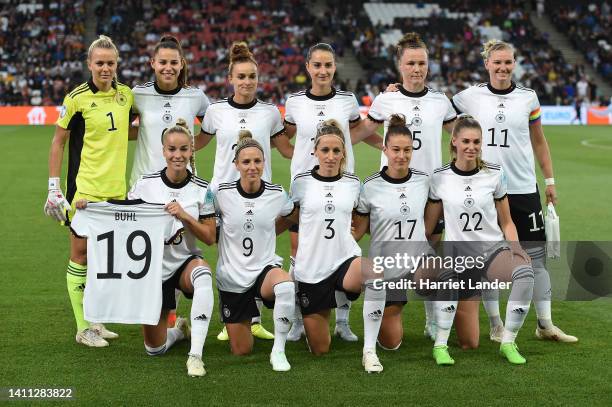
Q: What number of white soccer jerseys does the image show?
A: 11